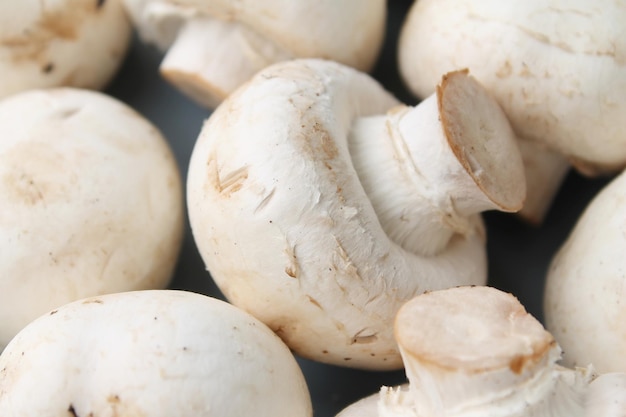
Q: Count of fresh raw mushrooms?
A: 8